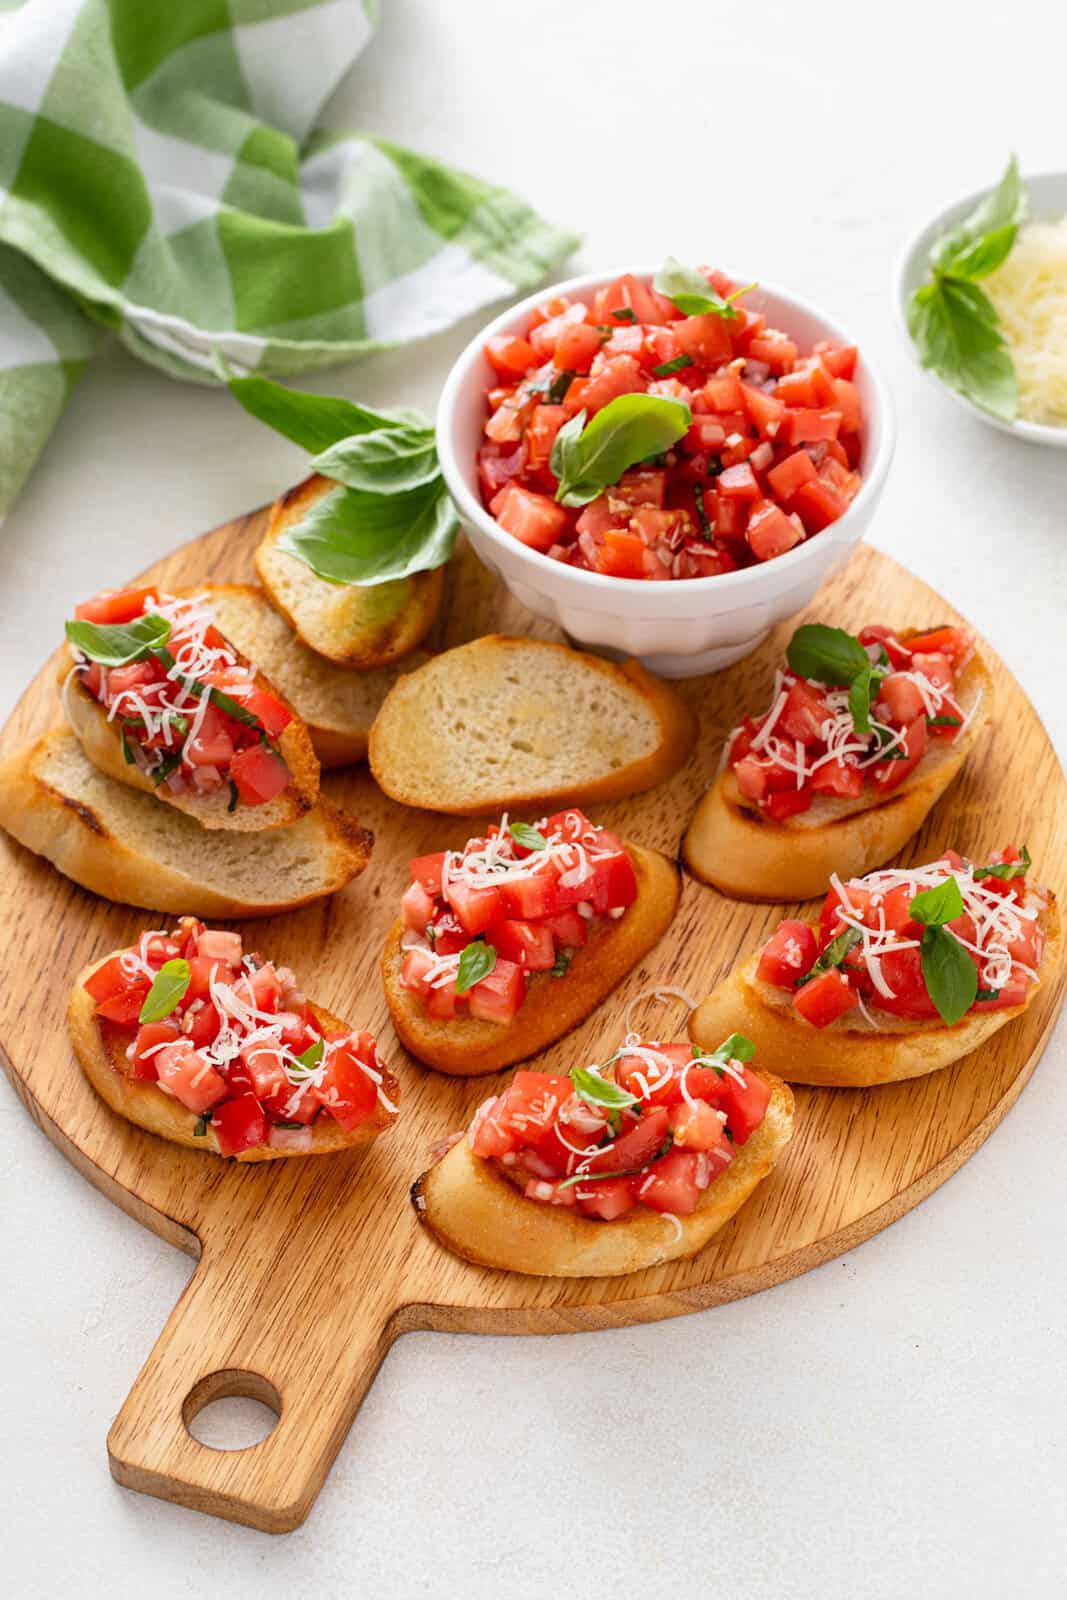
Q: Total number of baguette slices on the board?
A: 10